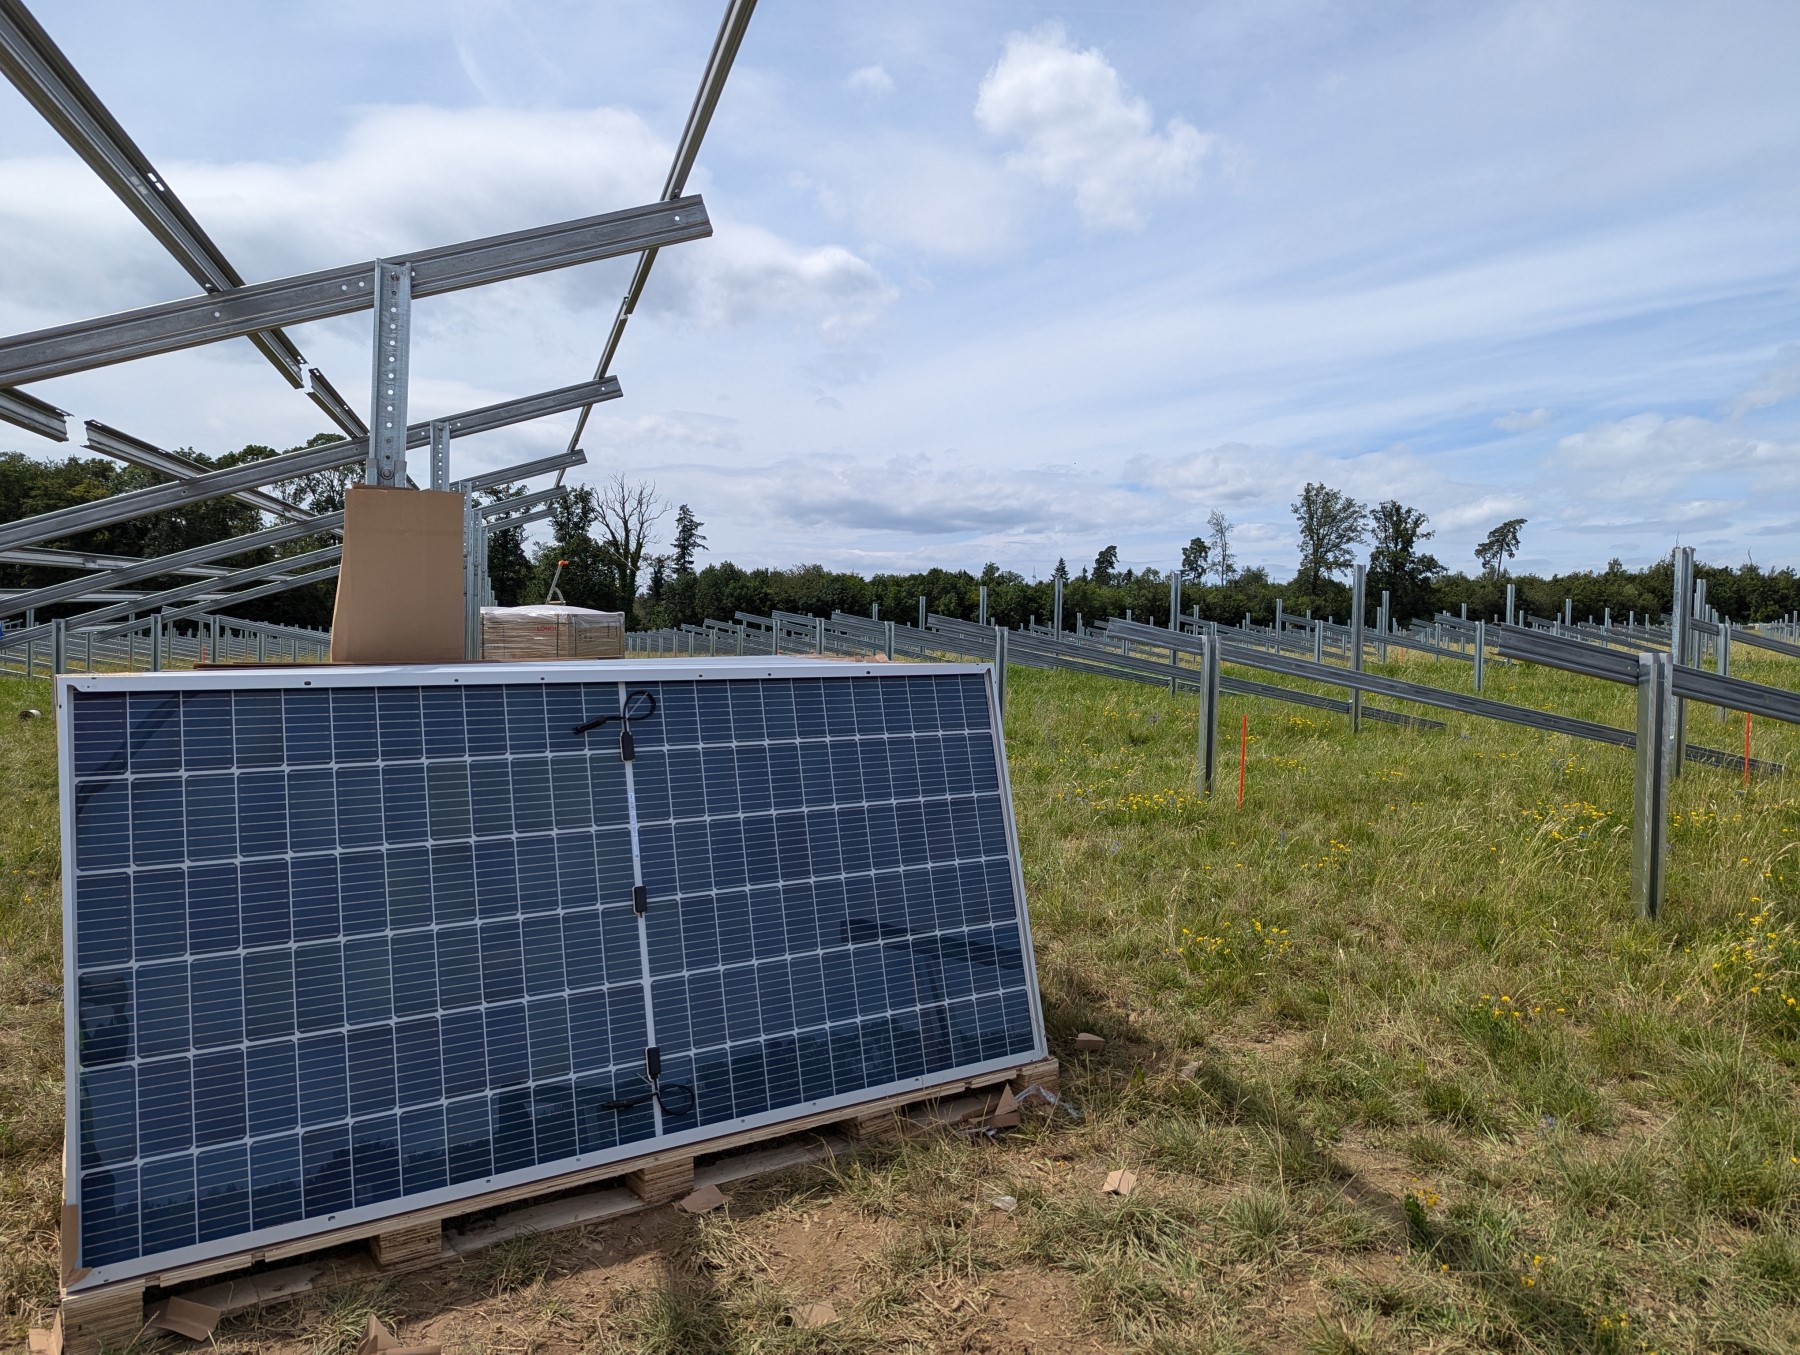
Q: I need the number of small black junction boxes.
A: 3